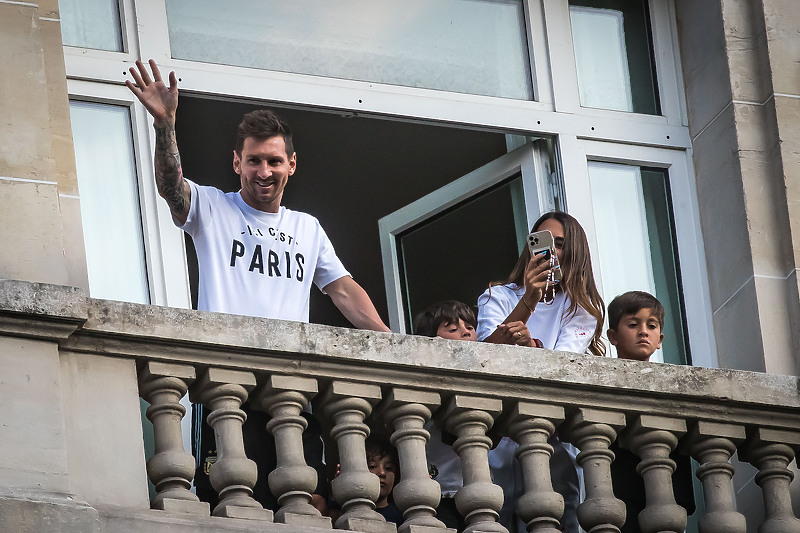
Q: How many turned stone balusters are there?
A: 11